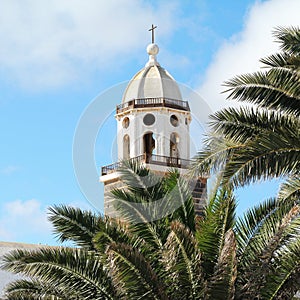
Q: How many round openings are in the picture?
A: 3